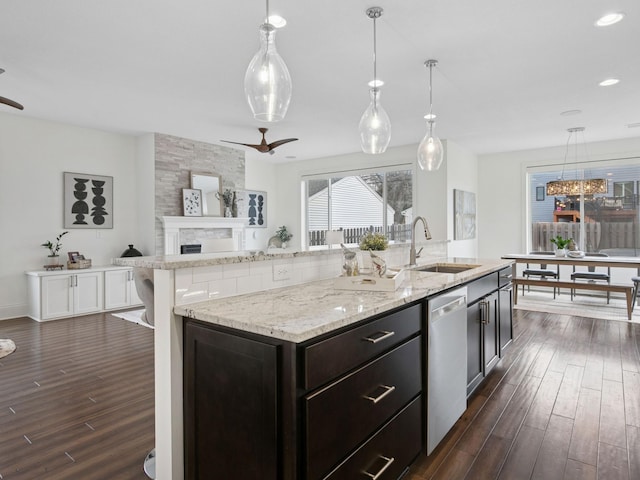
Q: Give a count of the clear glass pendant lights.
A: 3